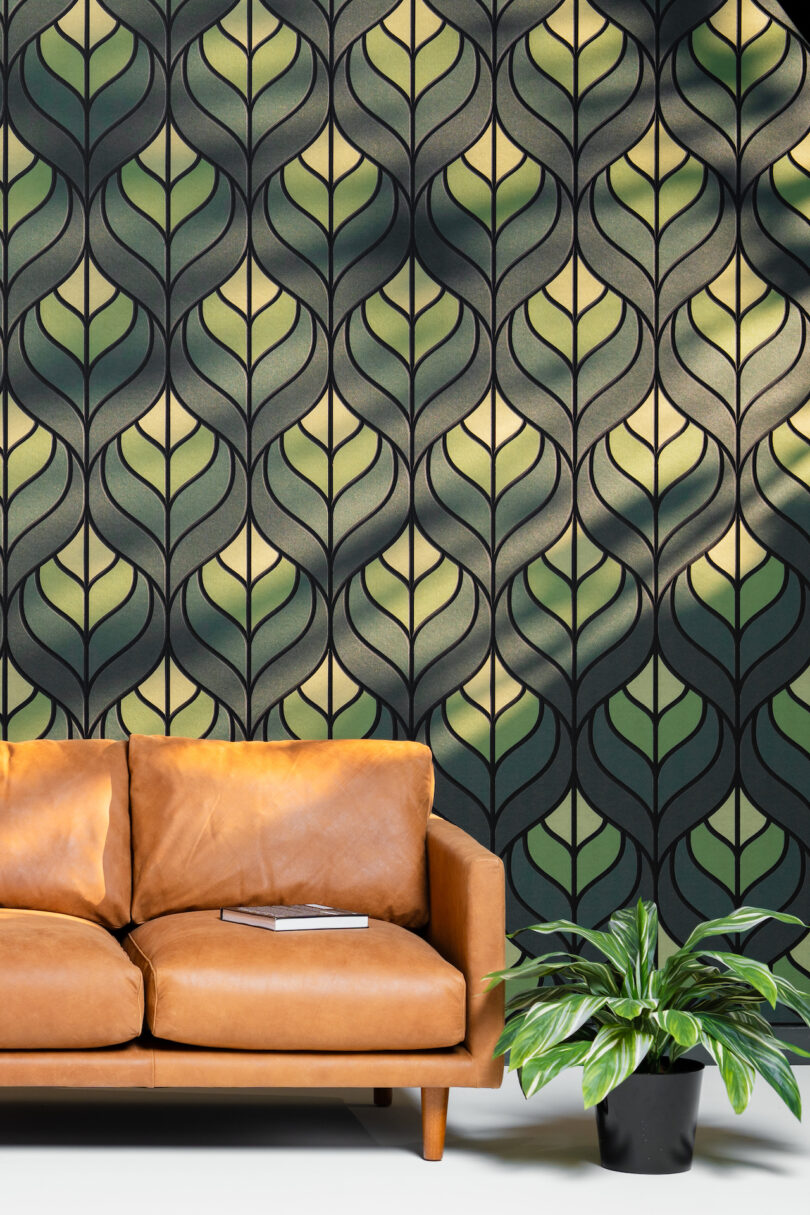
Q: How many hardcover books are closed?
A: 1